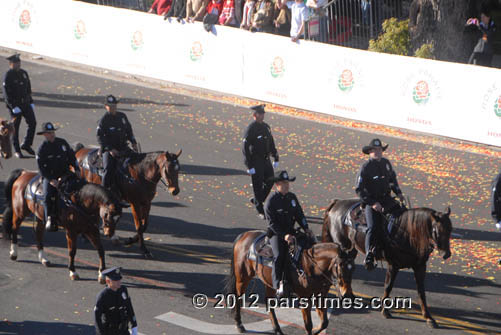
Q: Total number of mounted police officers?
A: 4